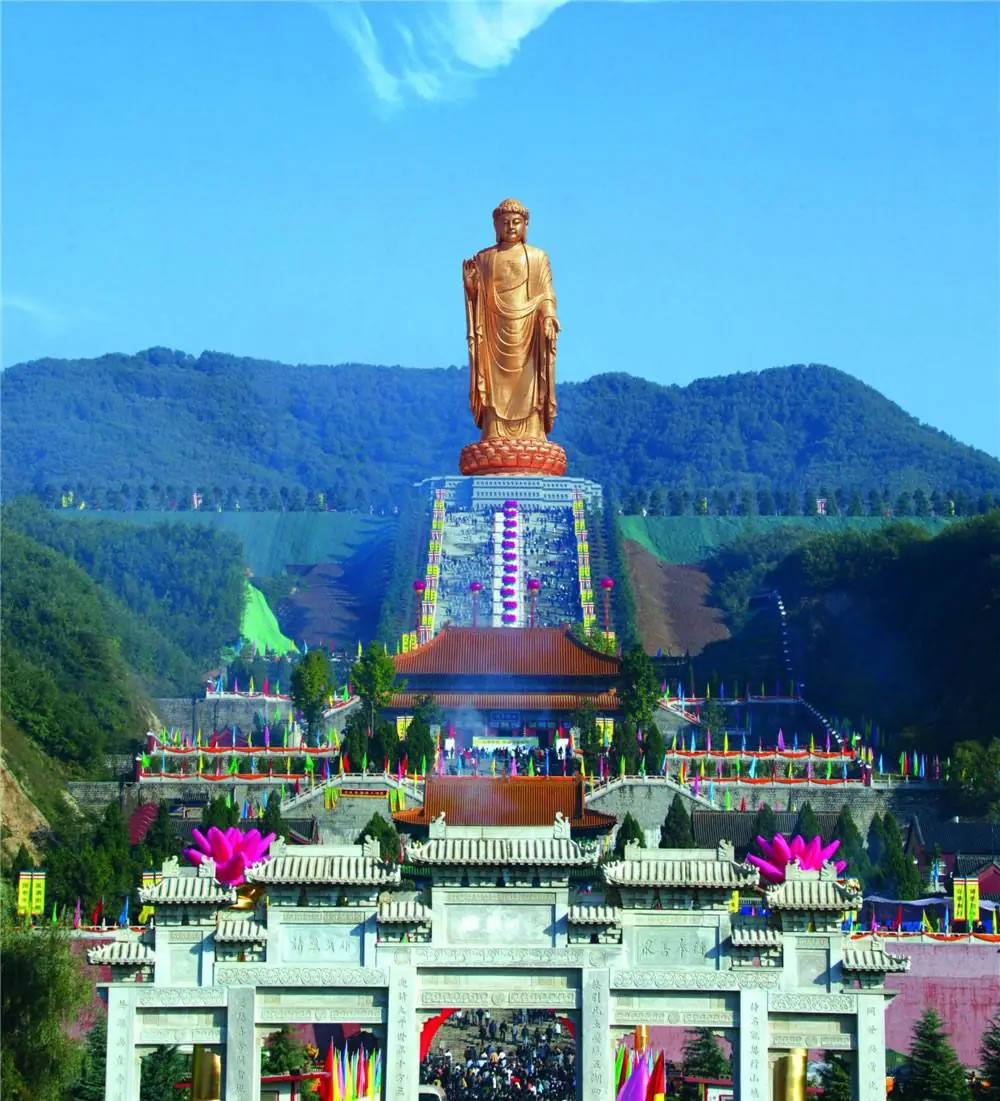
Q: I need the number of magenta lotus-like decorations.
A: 2